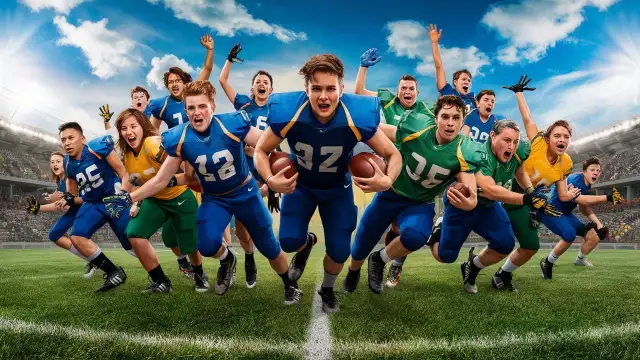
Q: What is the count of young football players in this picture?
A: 15